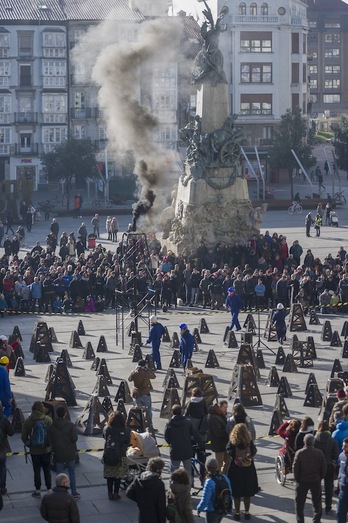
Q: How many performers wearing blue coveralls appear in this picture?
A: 5